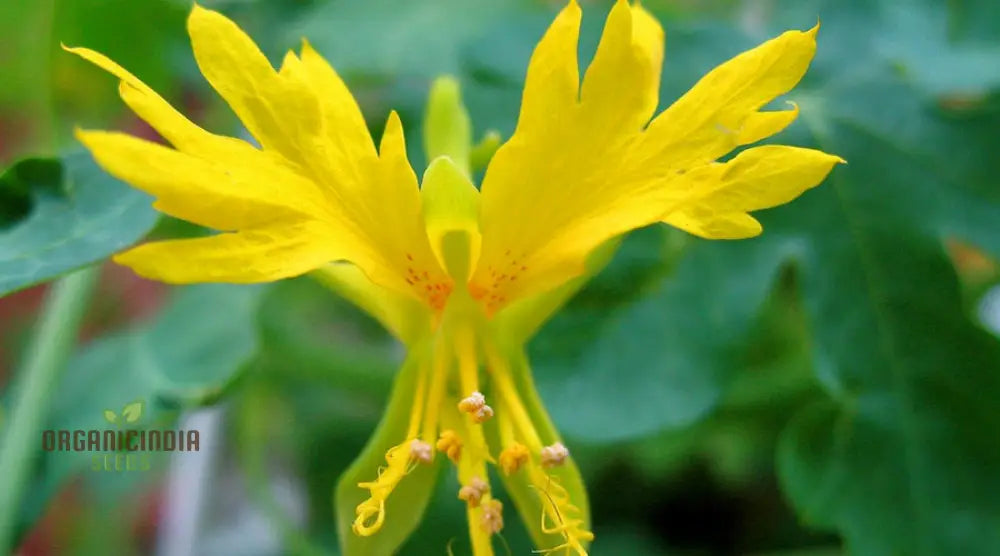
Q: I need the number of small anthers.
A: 7